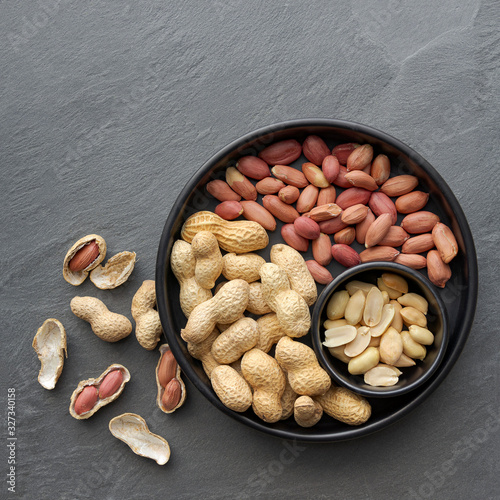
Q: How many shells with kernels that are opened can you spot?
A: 3